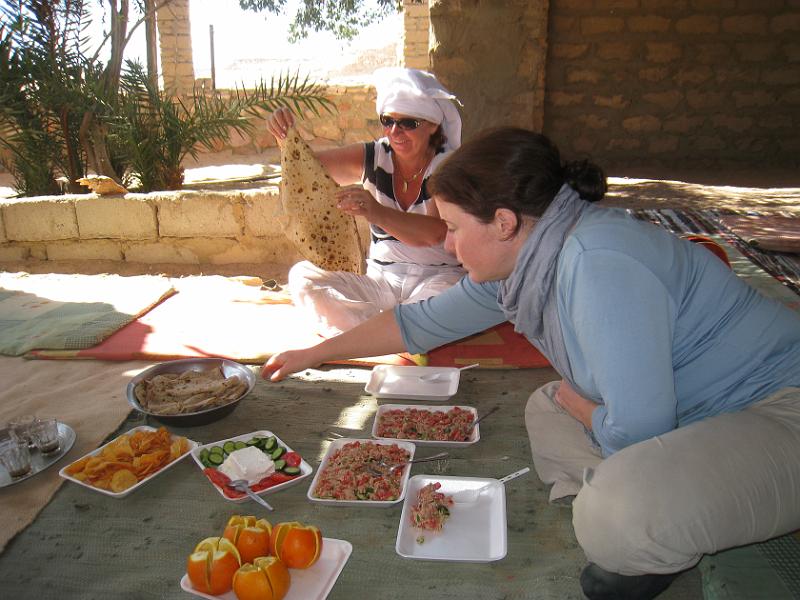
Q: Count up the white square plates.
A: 7